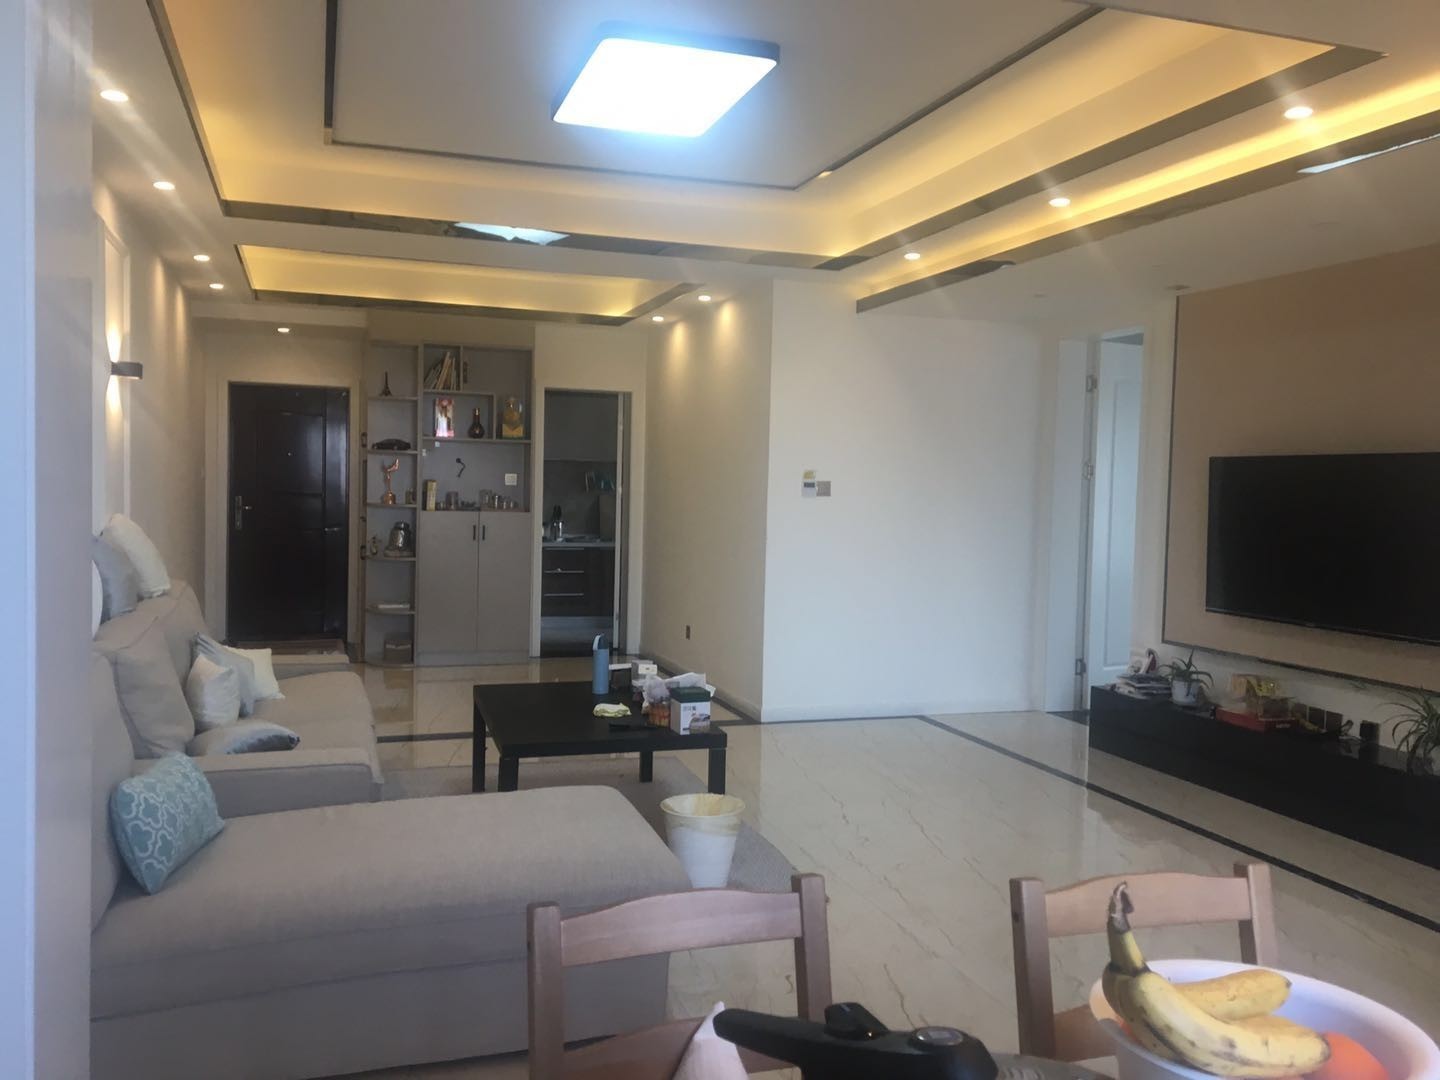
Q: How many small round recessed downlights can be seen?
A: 10